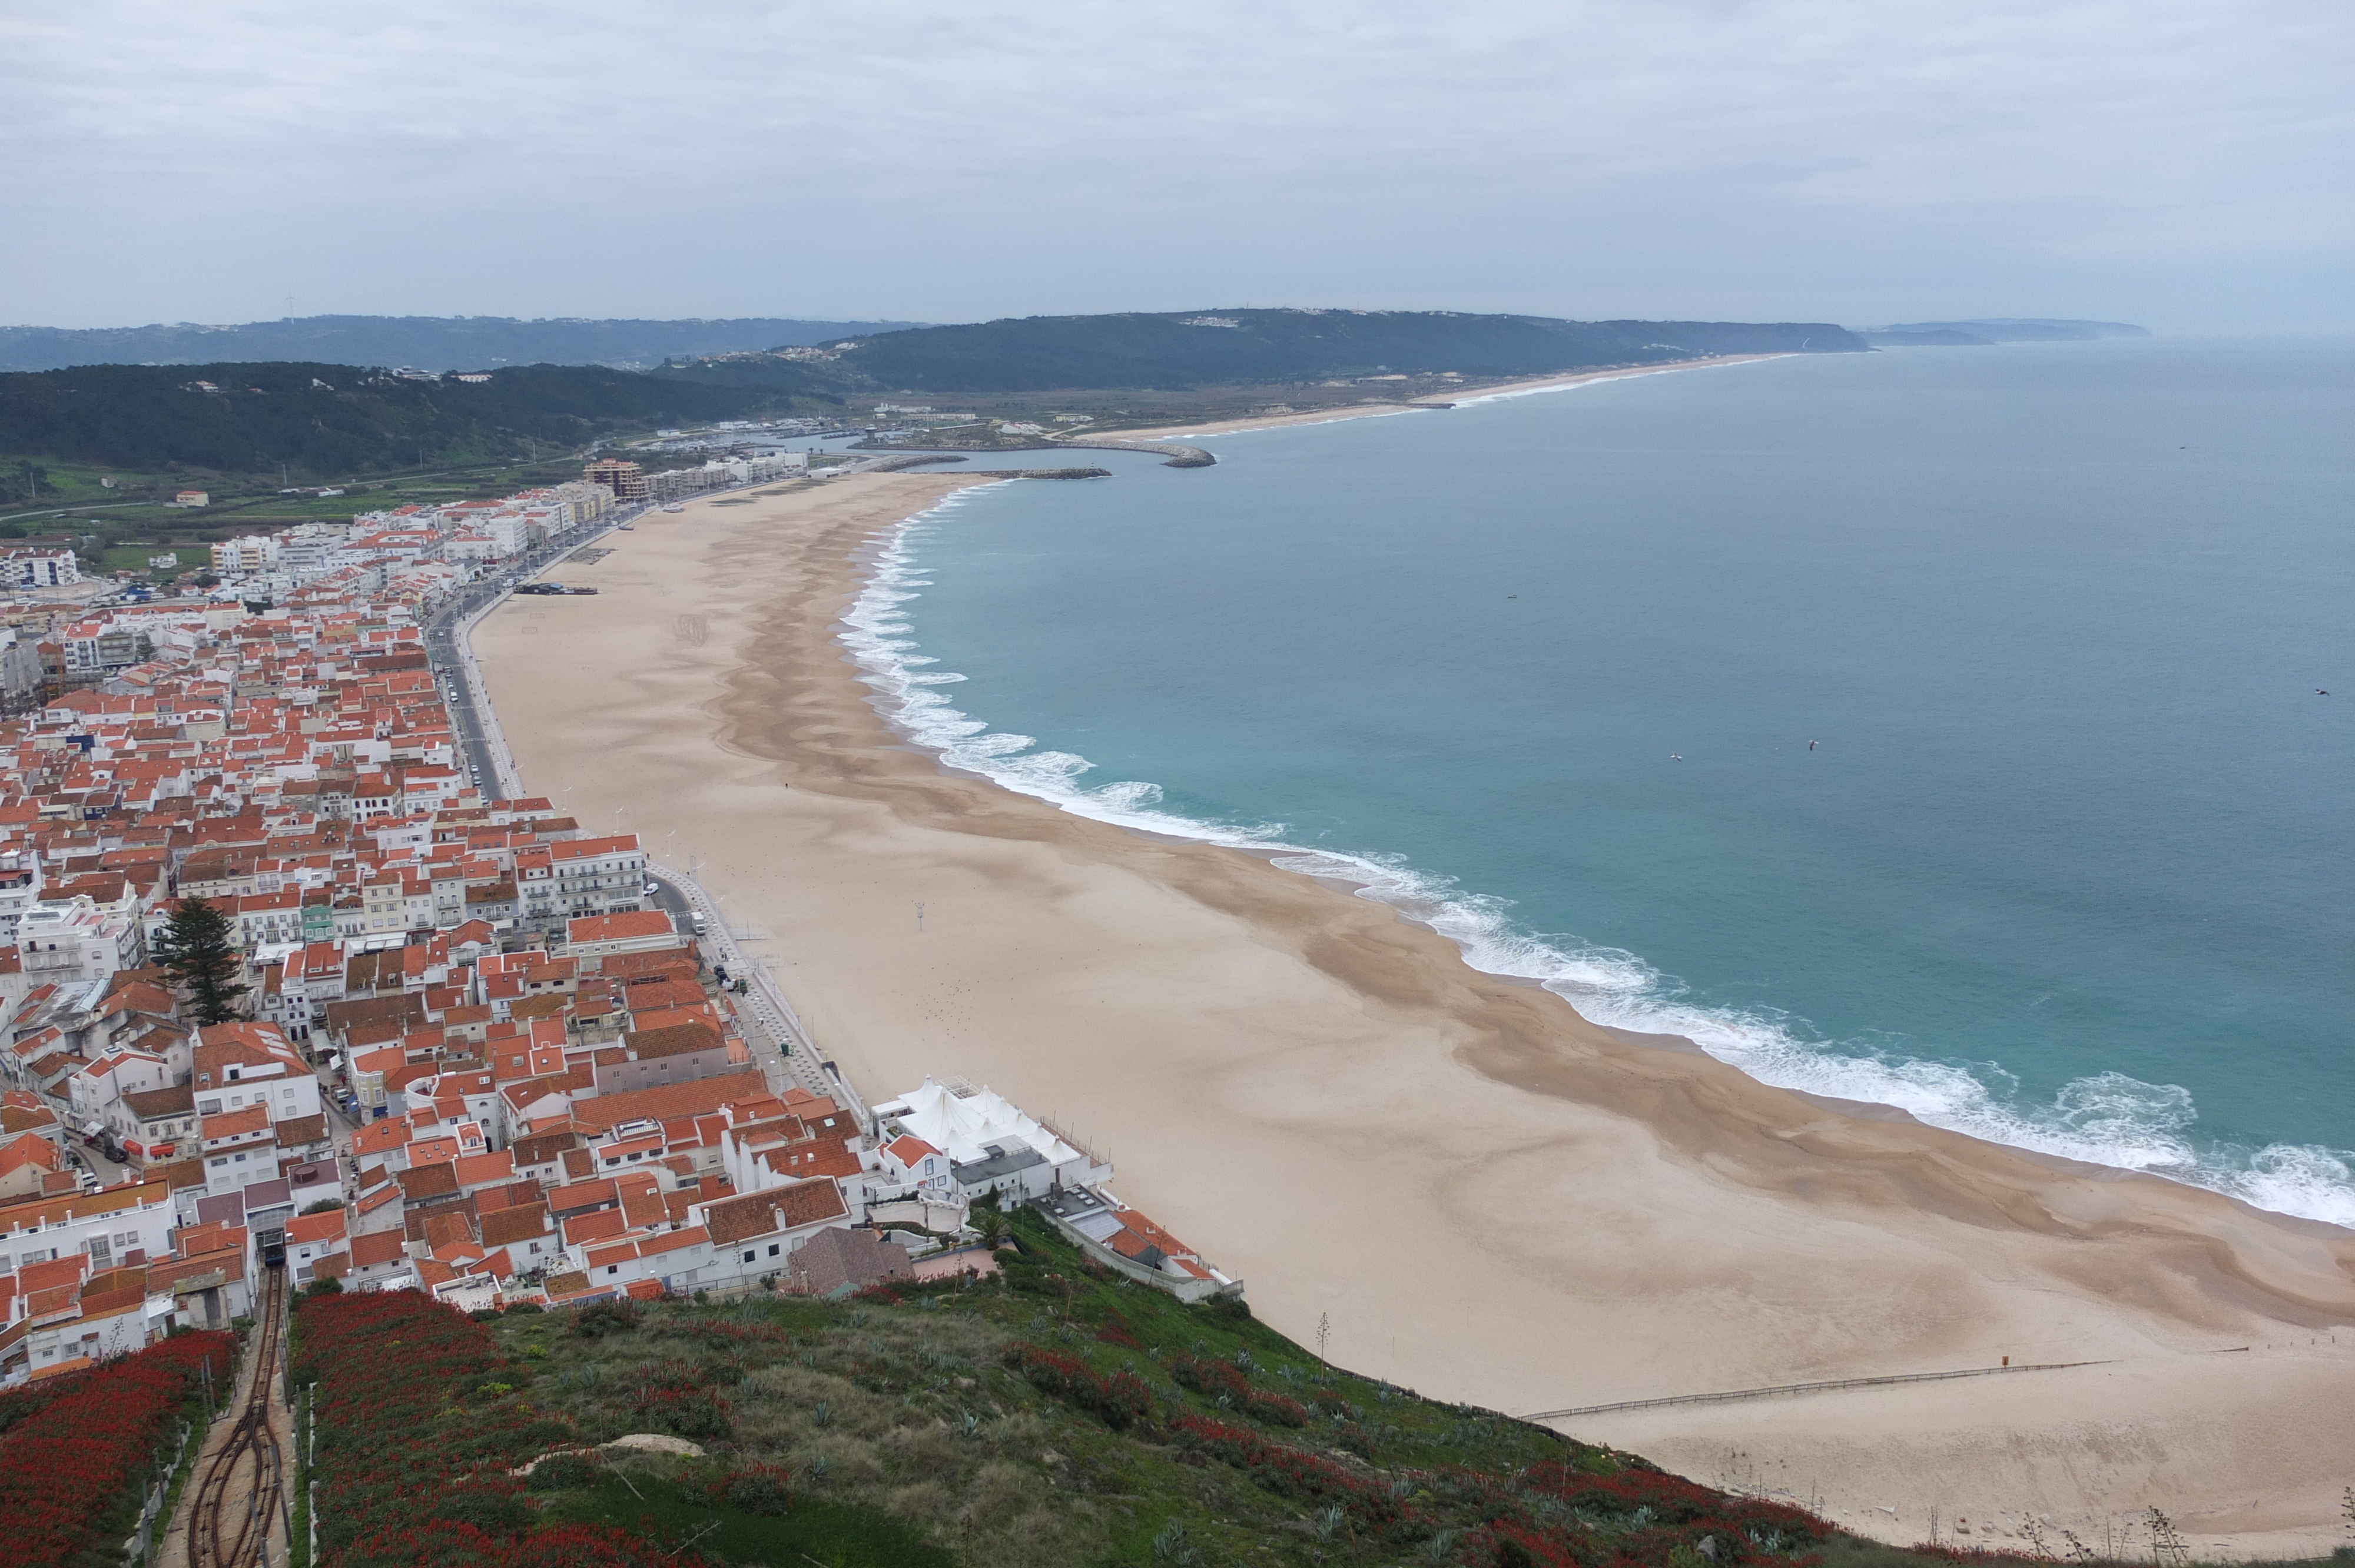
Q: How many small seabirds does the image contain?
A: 3